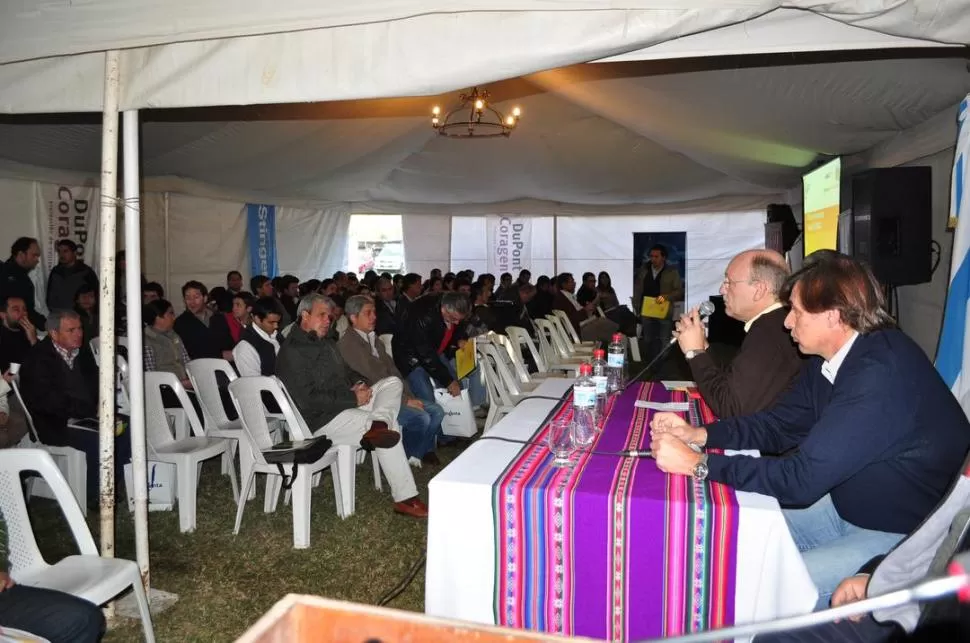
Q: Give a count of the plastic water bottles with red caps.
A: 3